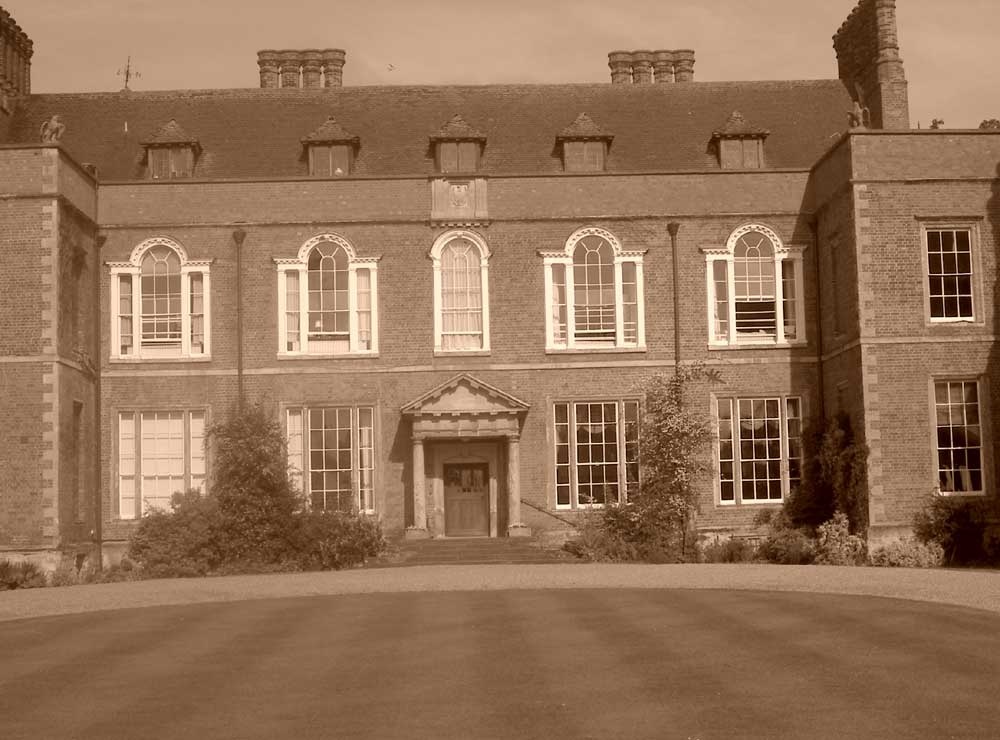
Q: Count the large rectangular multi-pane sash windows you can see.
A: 6